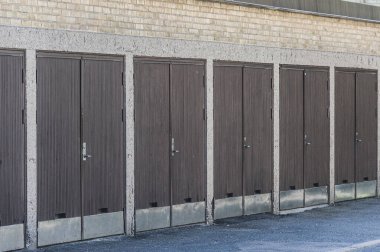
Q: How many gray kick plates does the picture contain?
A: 11